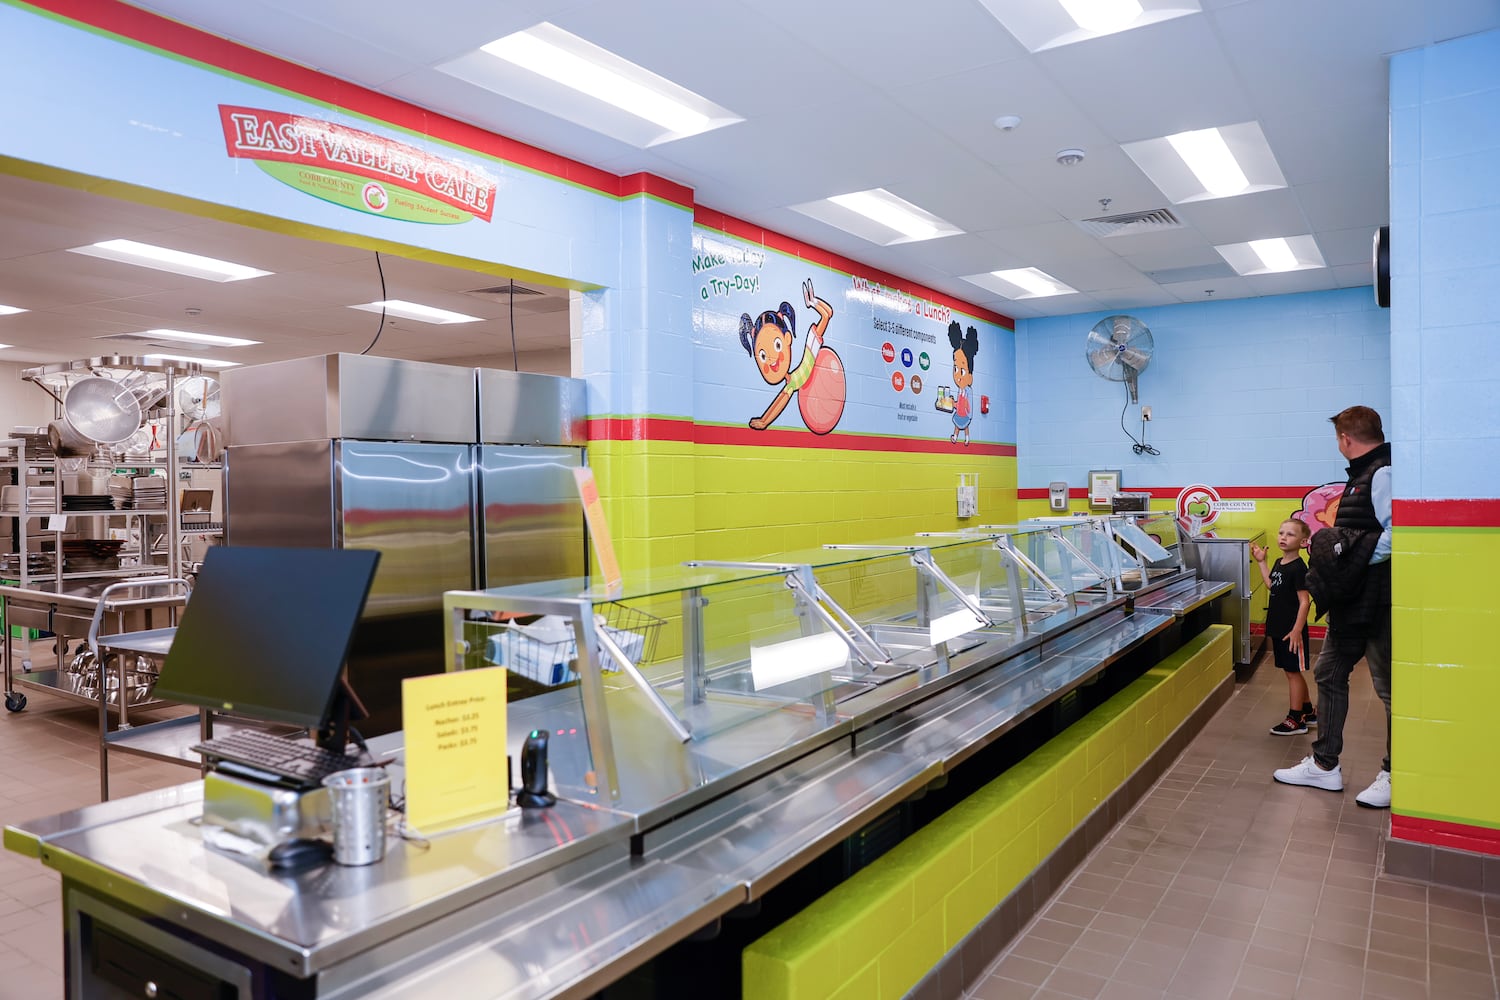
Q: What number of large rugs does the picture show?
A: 0